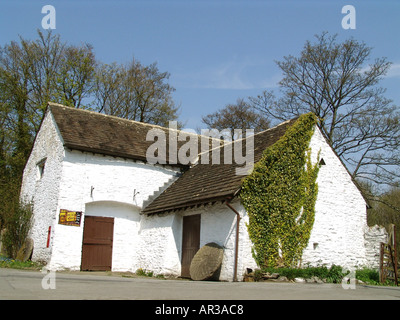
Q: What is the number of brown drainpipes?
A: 1